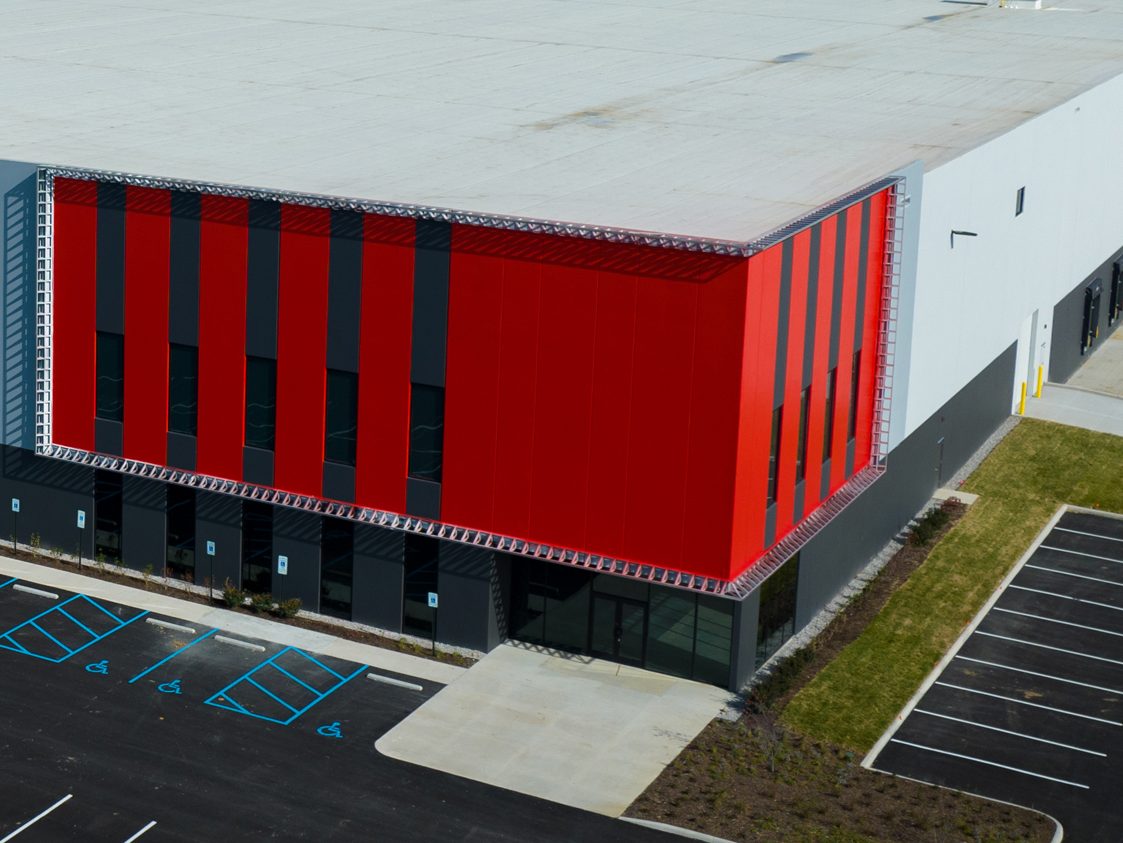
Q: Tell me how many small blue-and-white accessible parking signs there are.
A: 5